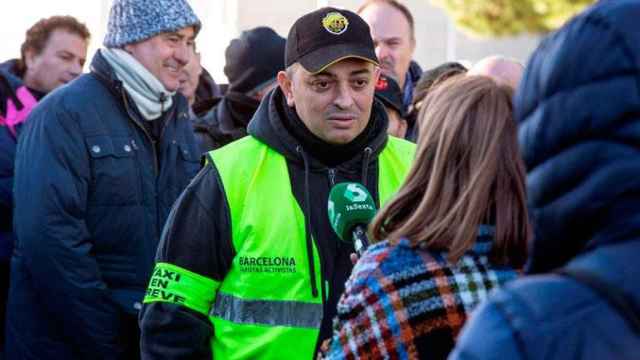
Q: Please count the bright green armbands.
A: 1